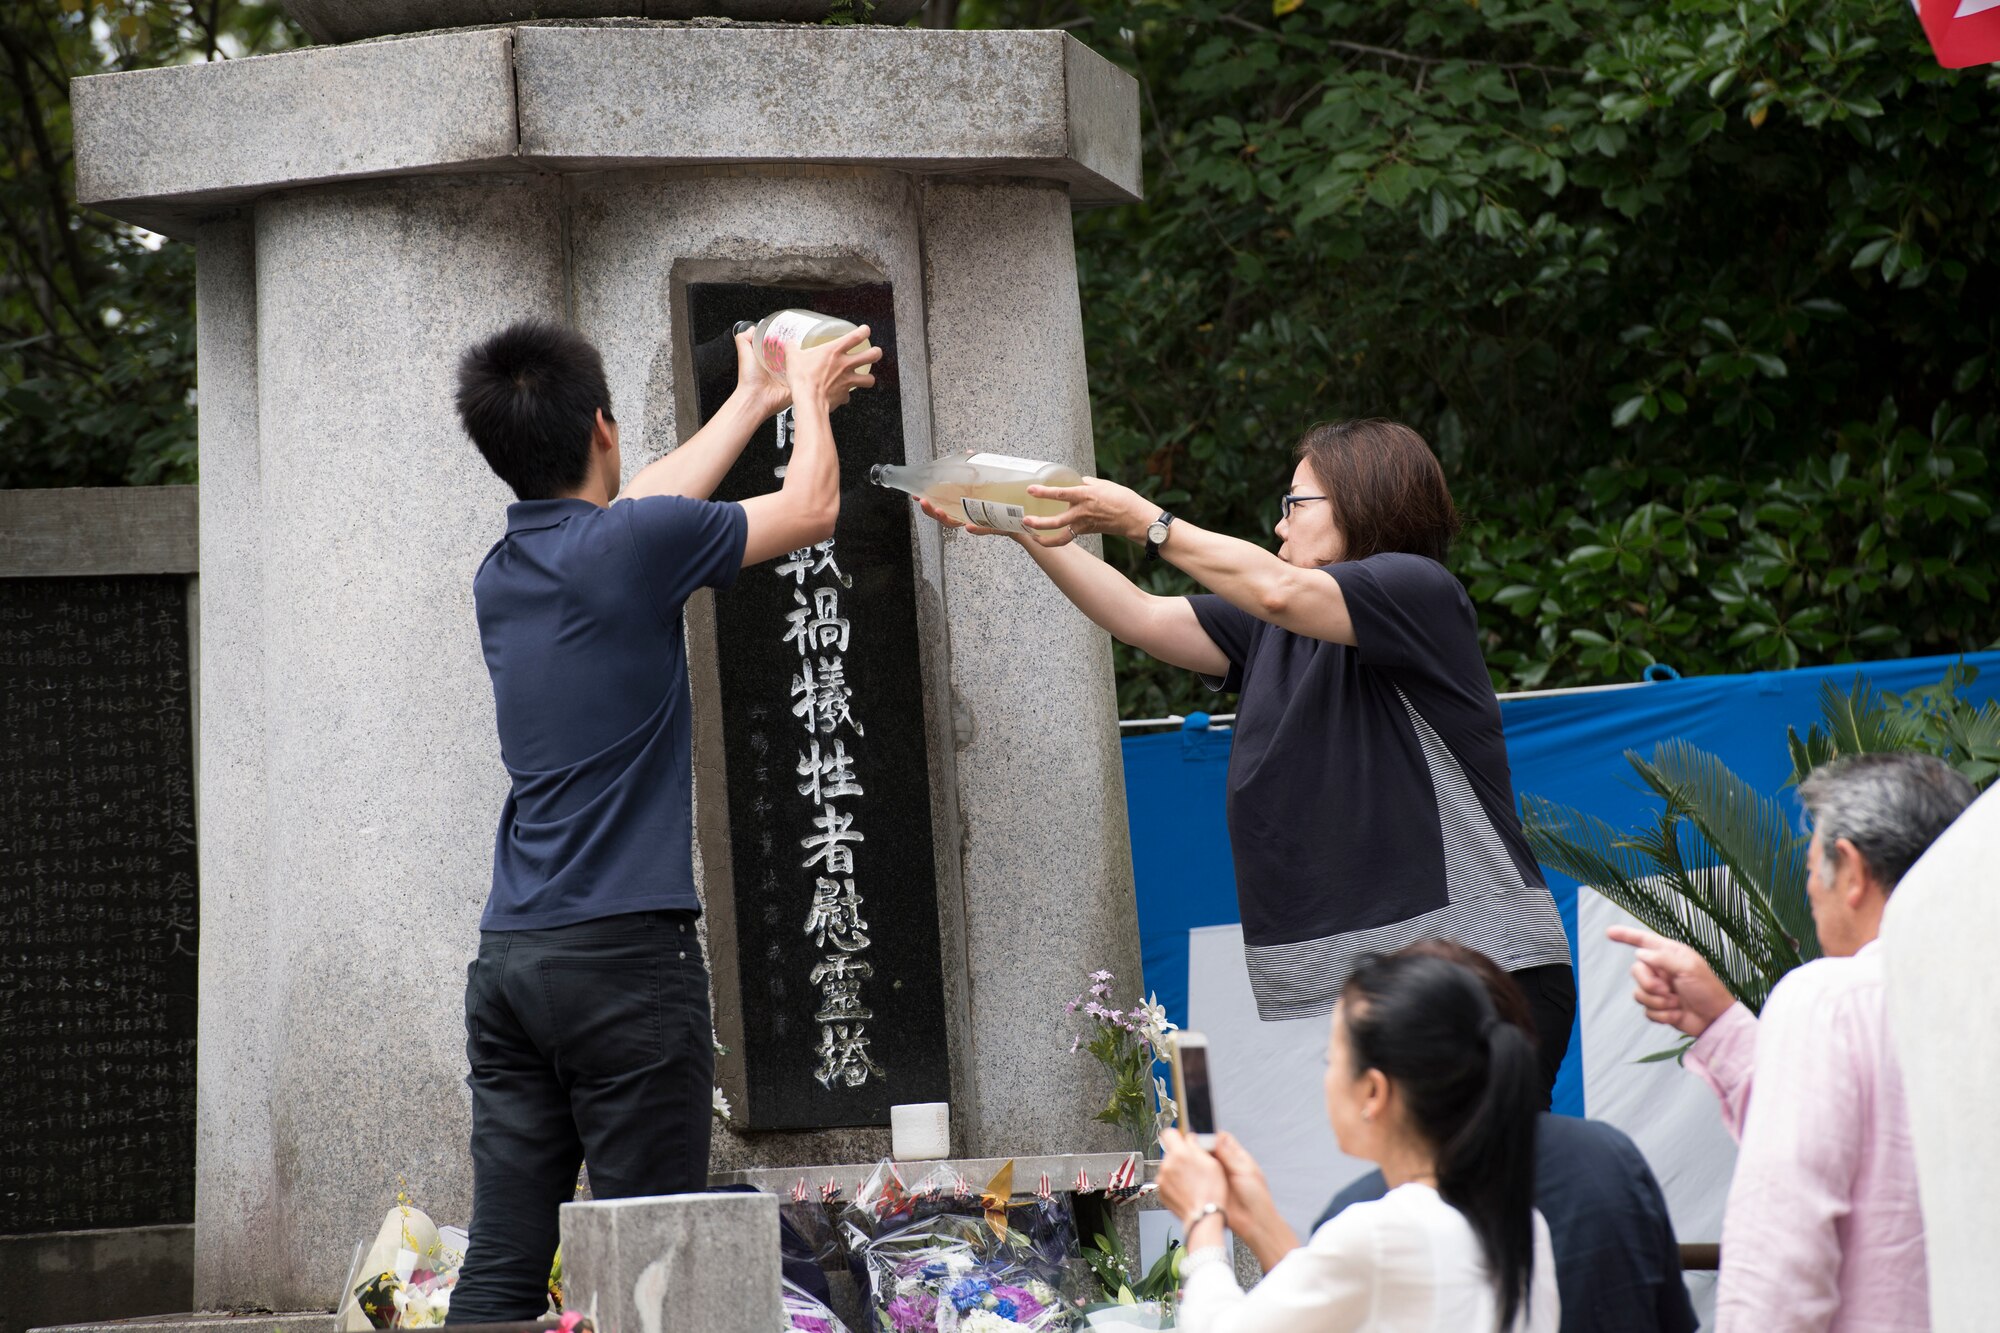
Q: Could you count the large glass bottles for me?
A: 2